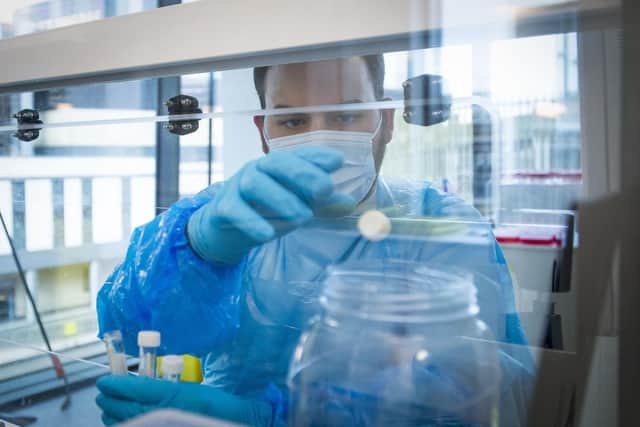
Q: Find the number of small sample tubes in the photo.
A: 3